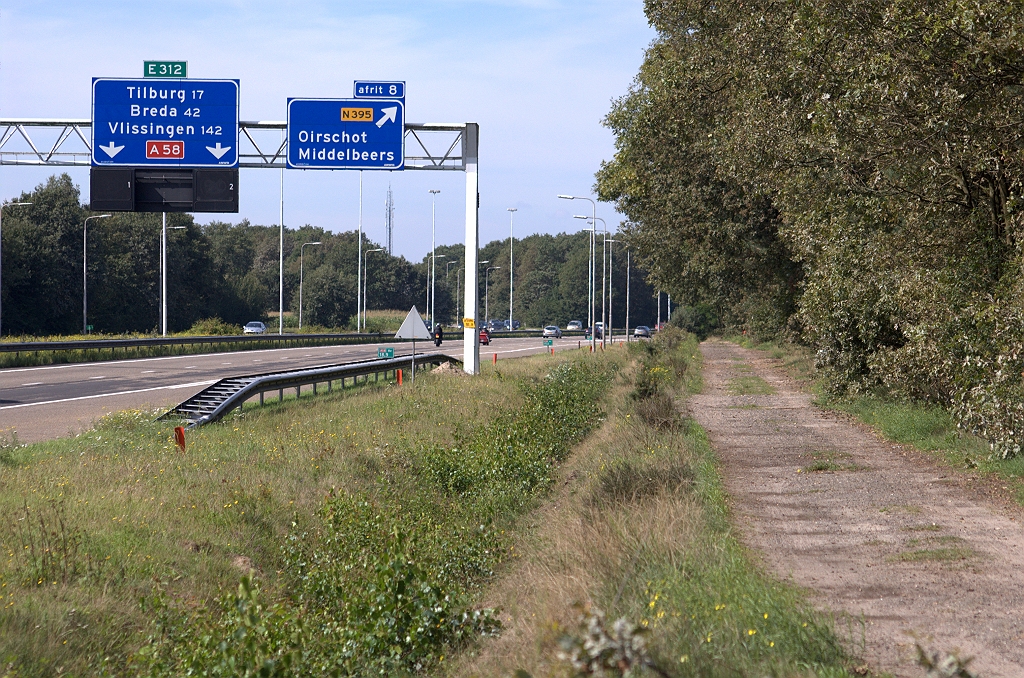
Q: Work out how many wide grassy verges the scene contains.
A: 1